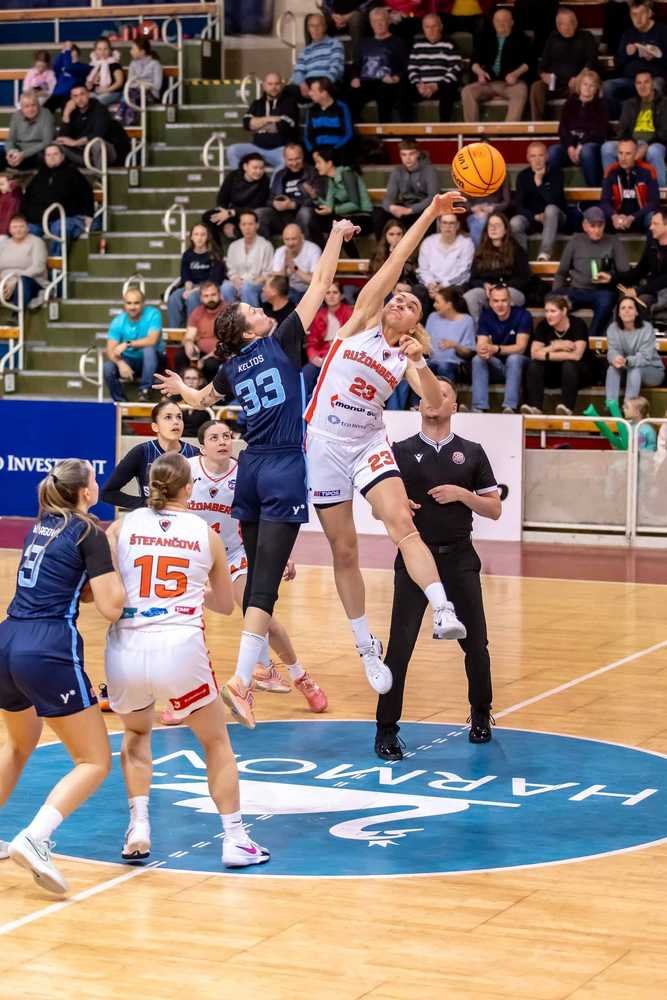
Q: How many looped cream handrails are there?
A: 11